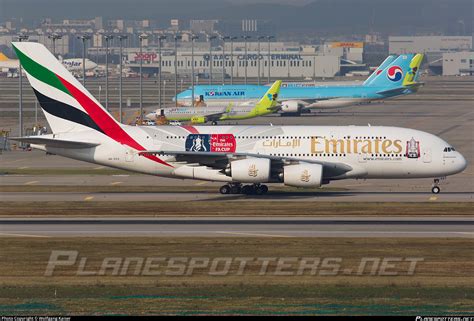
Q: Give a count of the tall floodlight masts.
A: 15